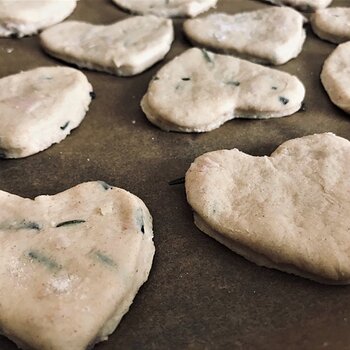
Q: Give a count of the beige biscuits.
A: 11